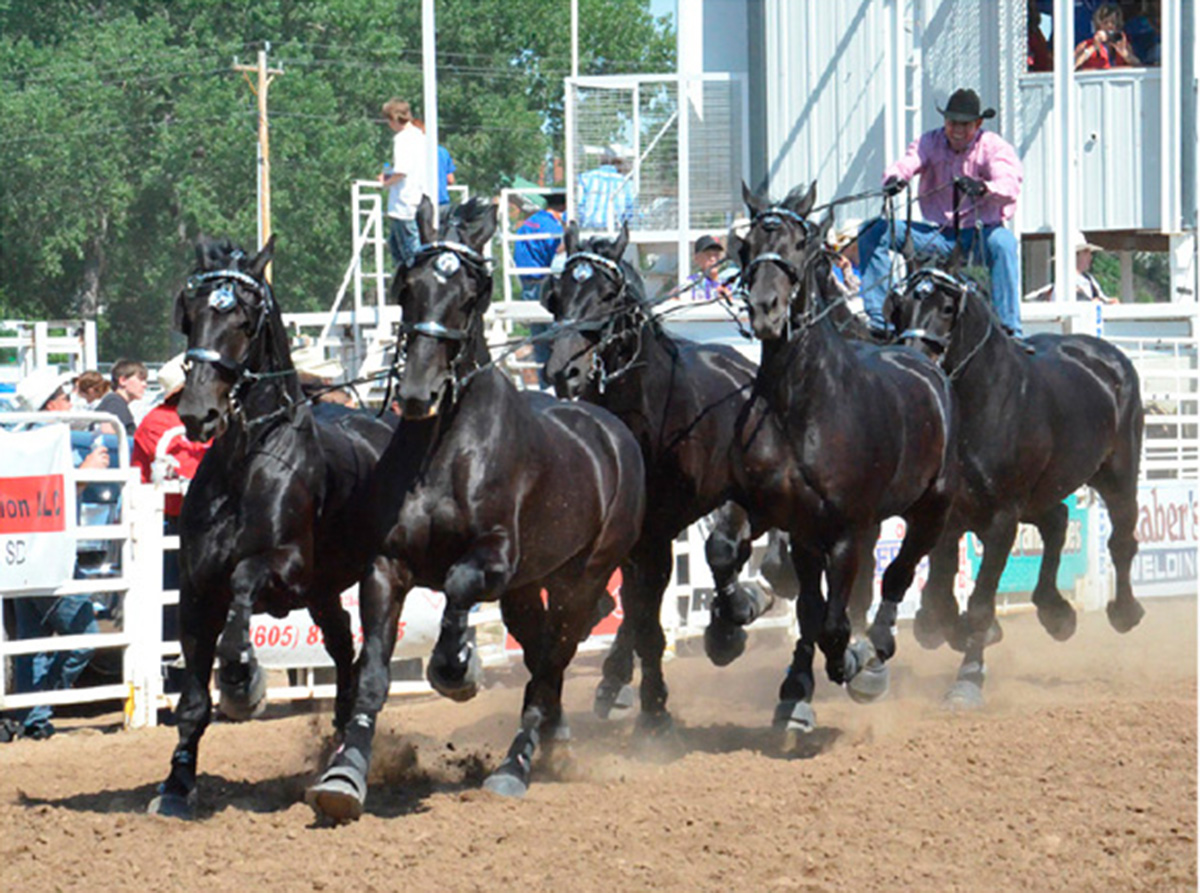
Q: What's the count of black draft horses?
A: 6